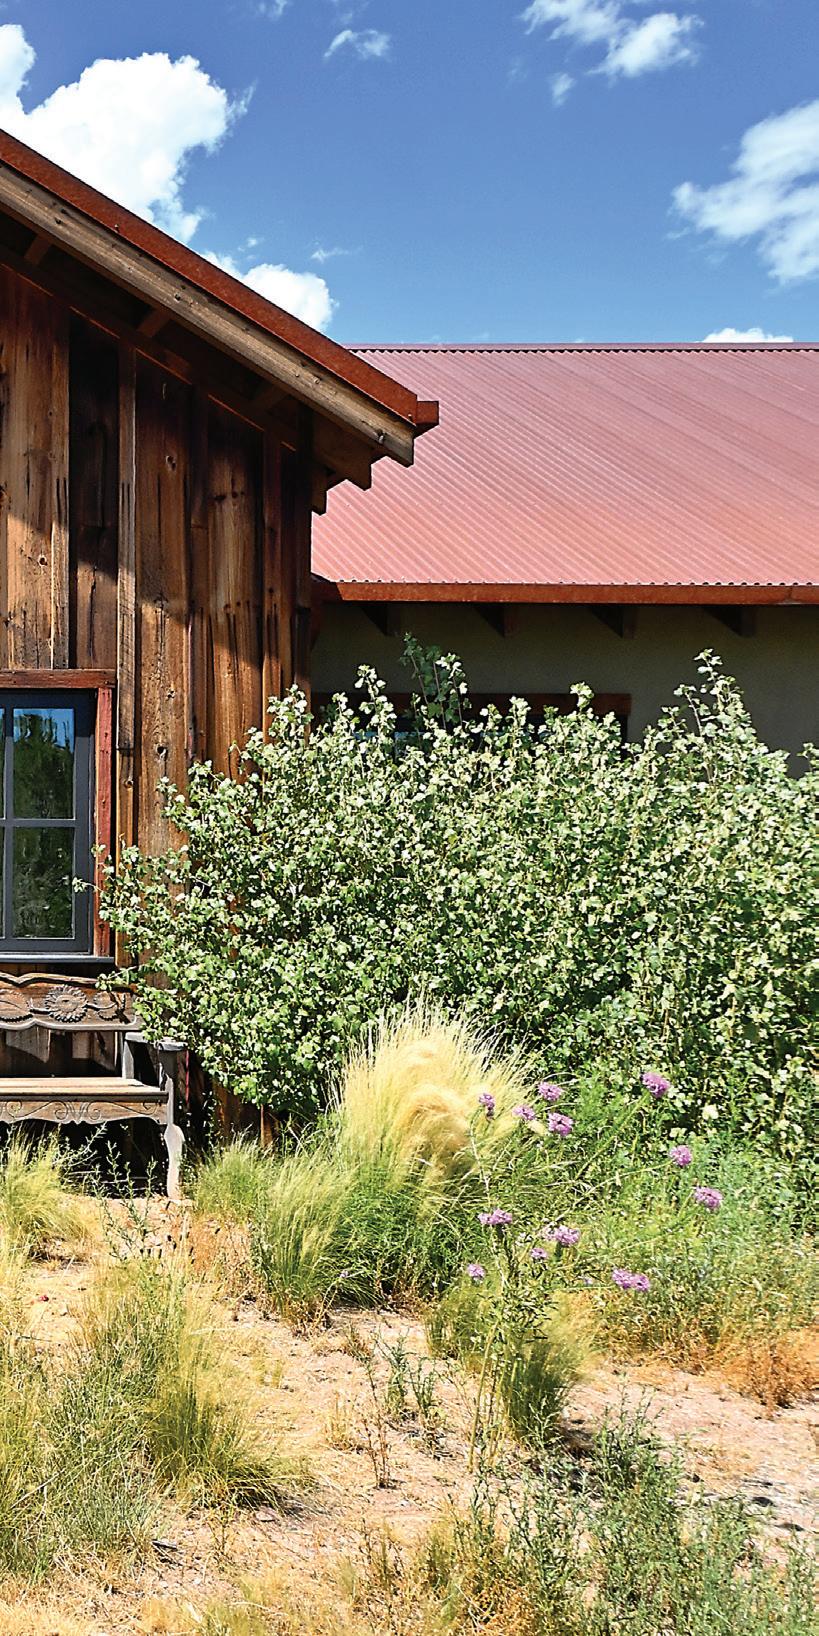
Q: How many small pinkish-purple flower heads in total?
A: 12